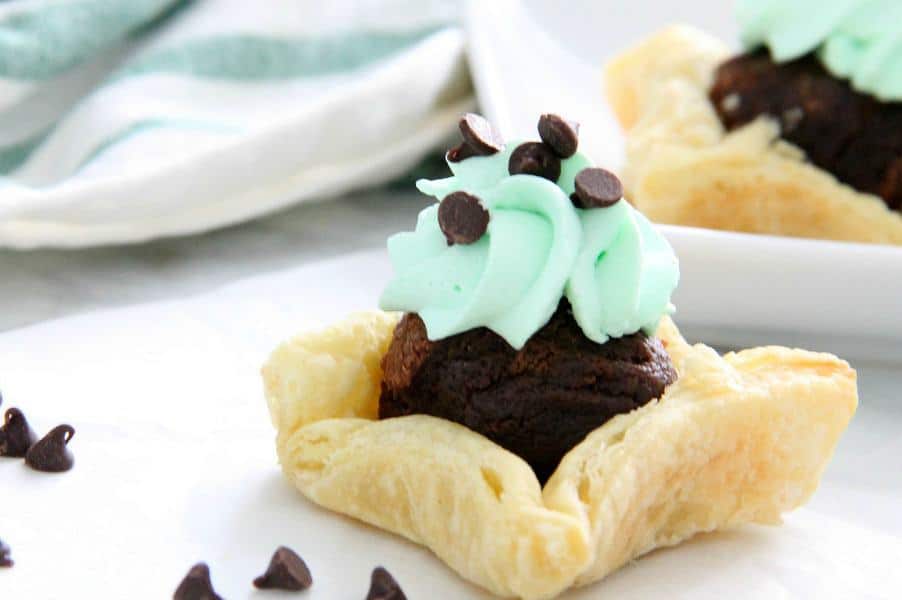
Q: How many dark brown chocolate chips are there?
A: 11